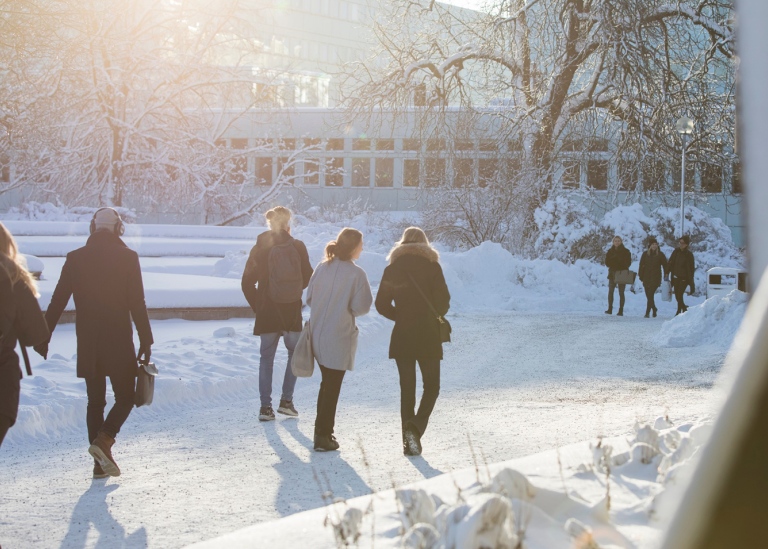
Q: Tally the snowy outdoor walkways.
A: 1